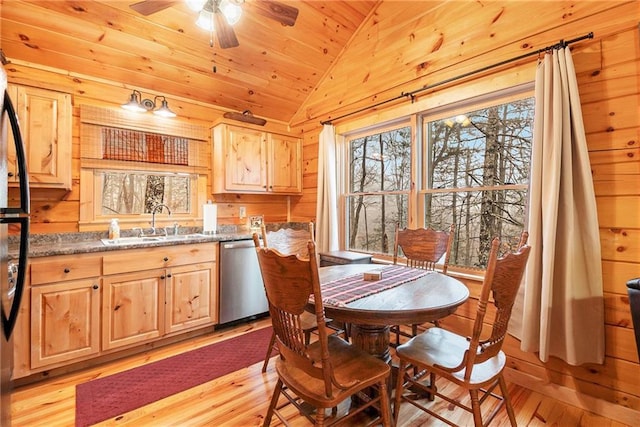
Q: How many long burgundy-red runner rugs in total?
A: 1